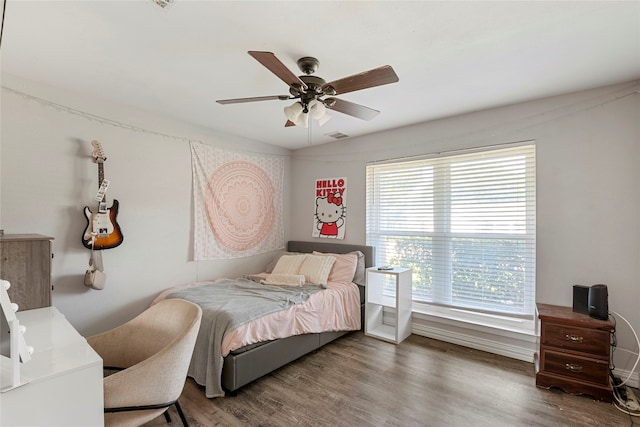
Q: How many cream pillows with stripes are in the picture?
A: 2